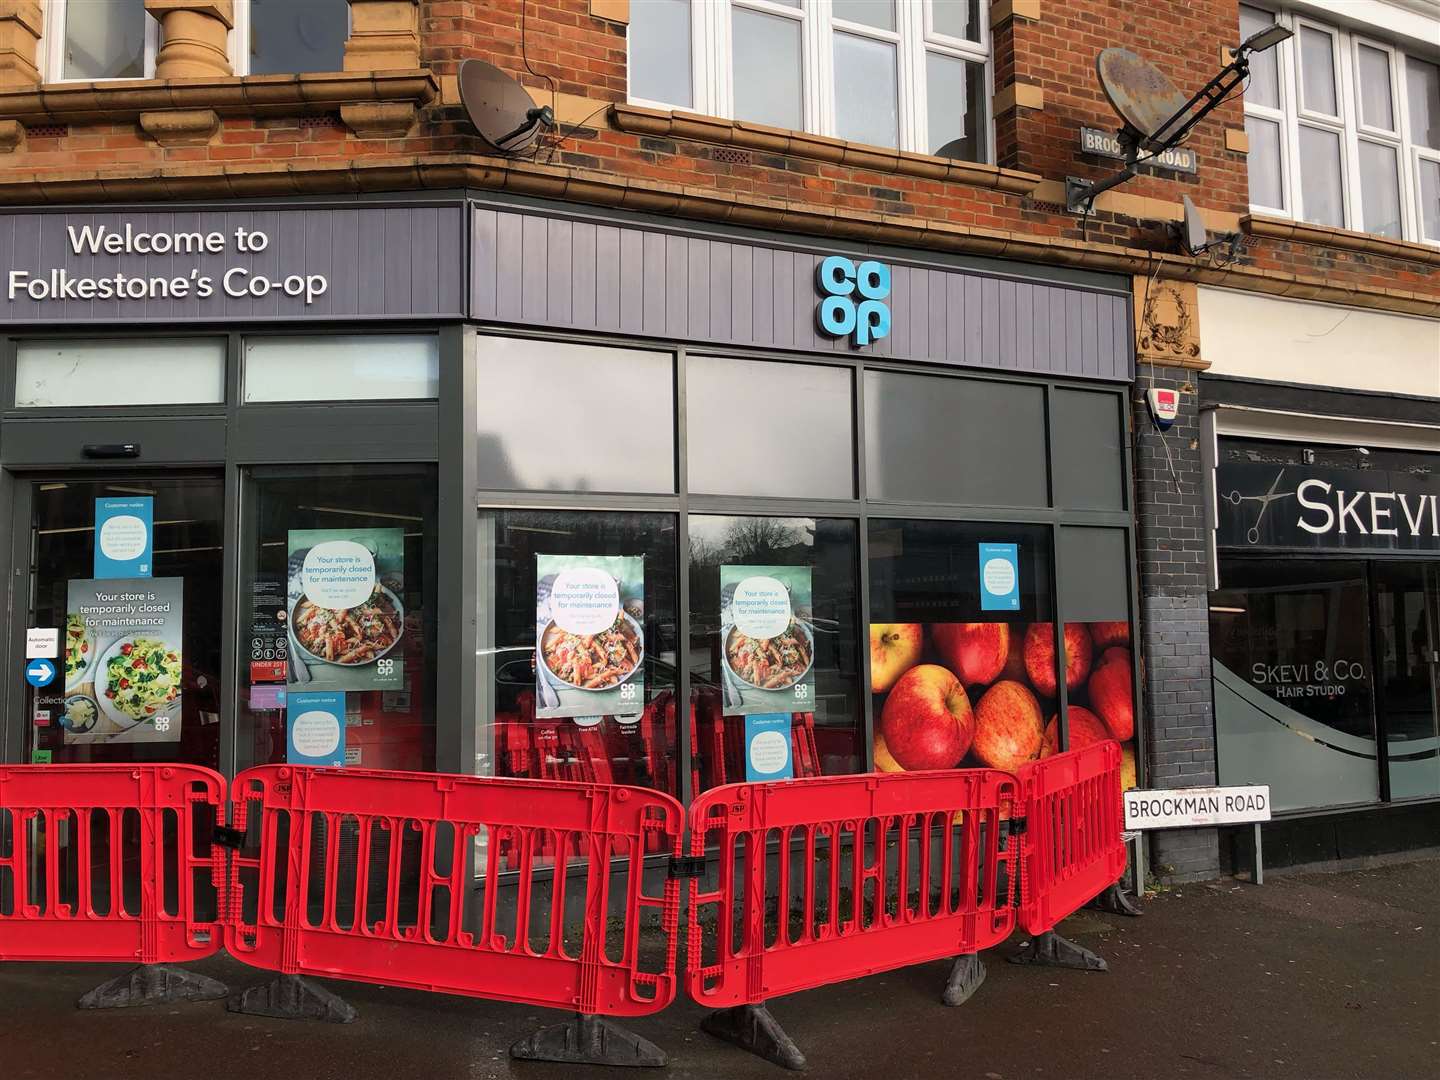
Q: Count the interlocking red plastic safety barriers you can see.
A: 4